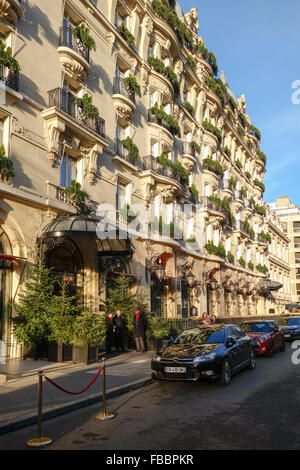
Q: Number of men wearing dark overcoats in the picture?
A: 3